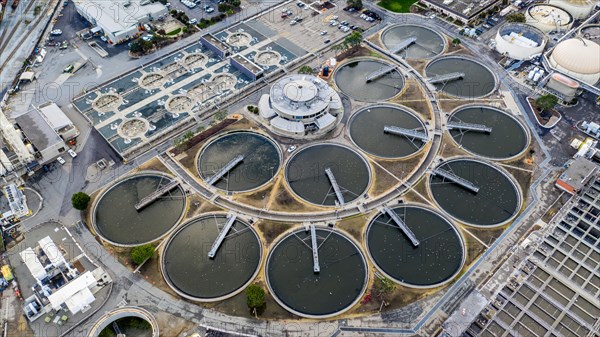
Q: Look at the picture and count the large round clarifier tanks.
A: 12